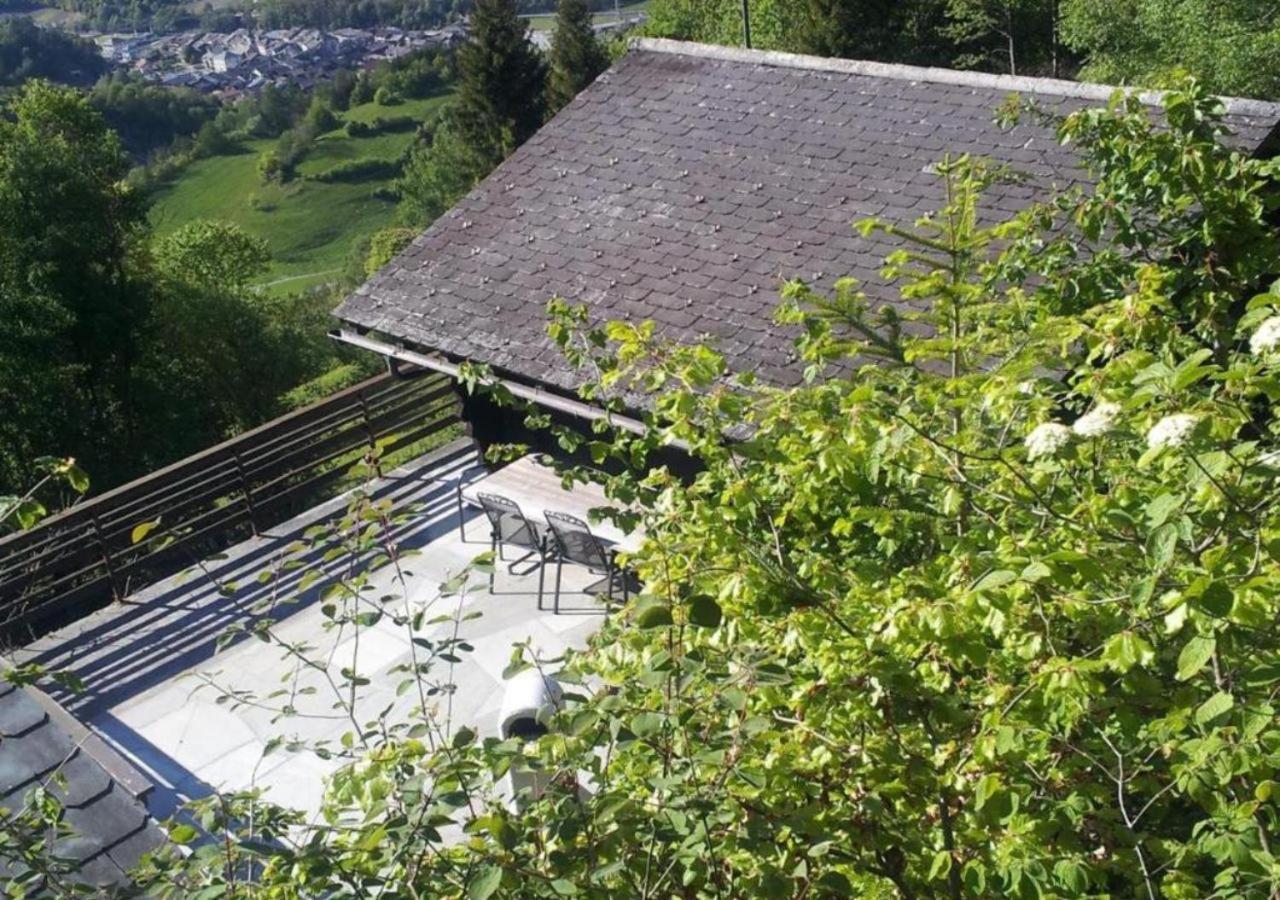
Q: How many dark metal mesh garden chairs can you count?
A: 2